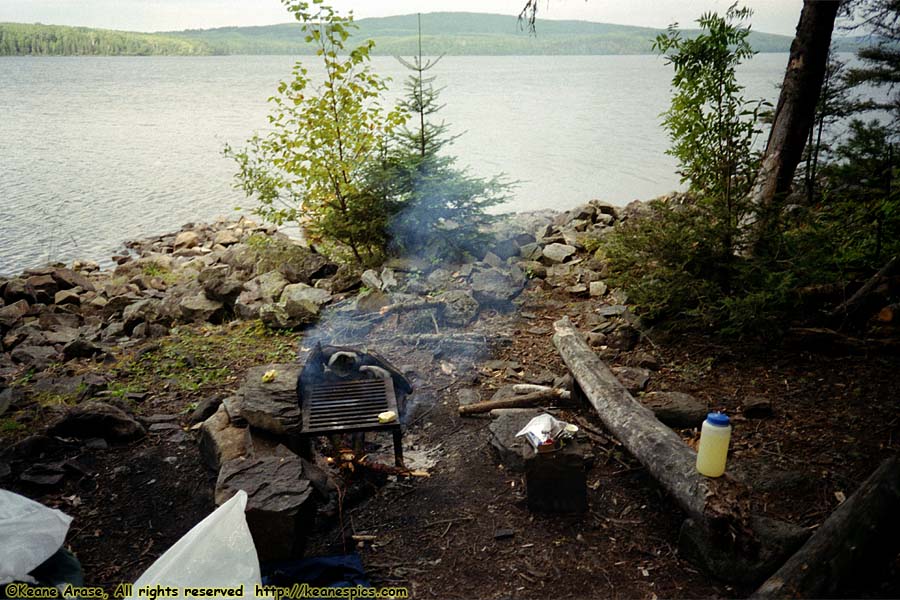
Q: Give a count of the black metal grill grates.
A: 1